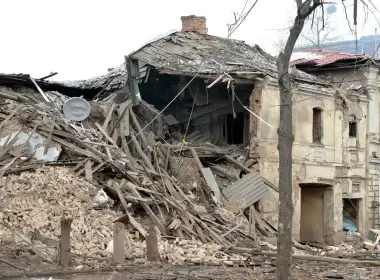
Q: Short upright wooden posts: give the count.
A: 3